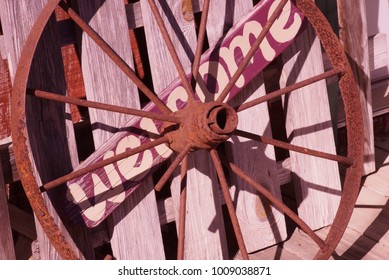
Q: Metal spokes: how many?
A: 12